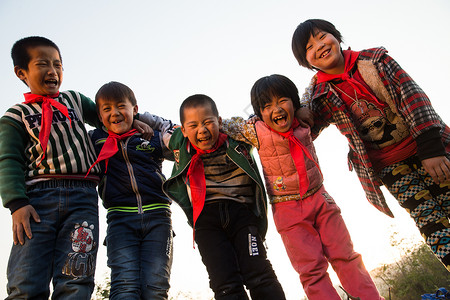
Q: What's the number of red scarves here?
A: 5